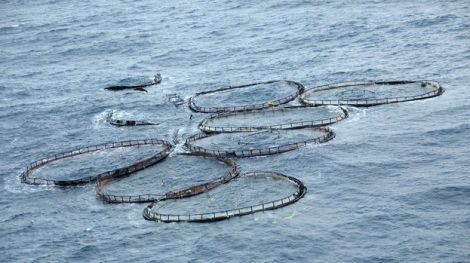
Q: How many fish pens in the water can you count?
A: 7